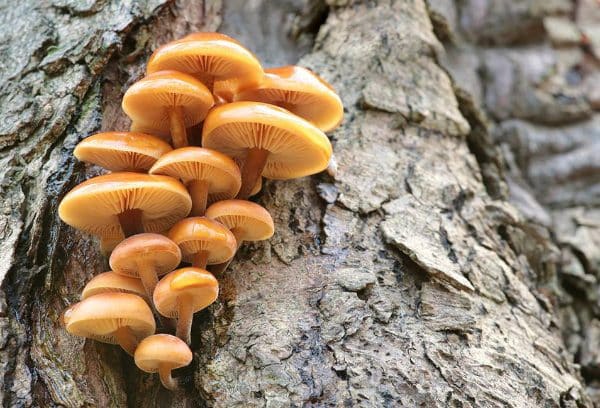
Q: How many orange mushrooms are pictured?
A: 14